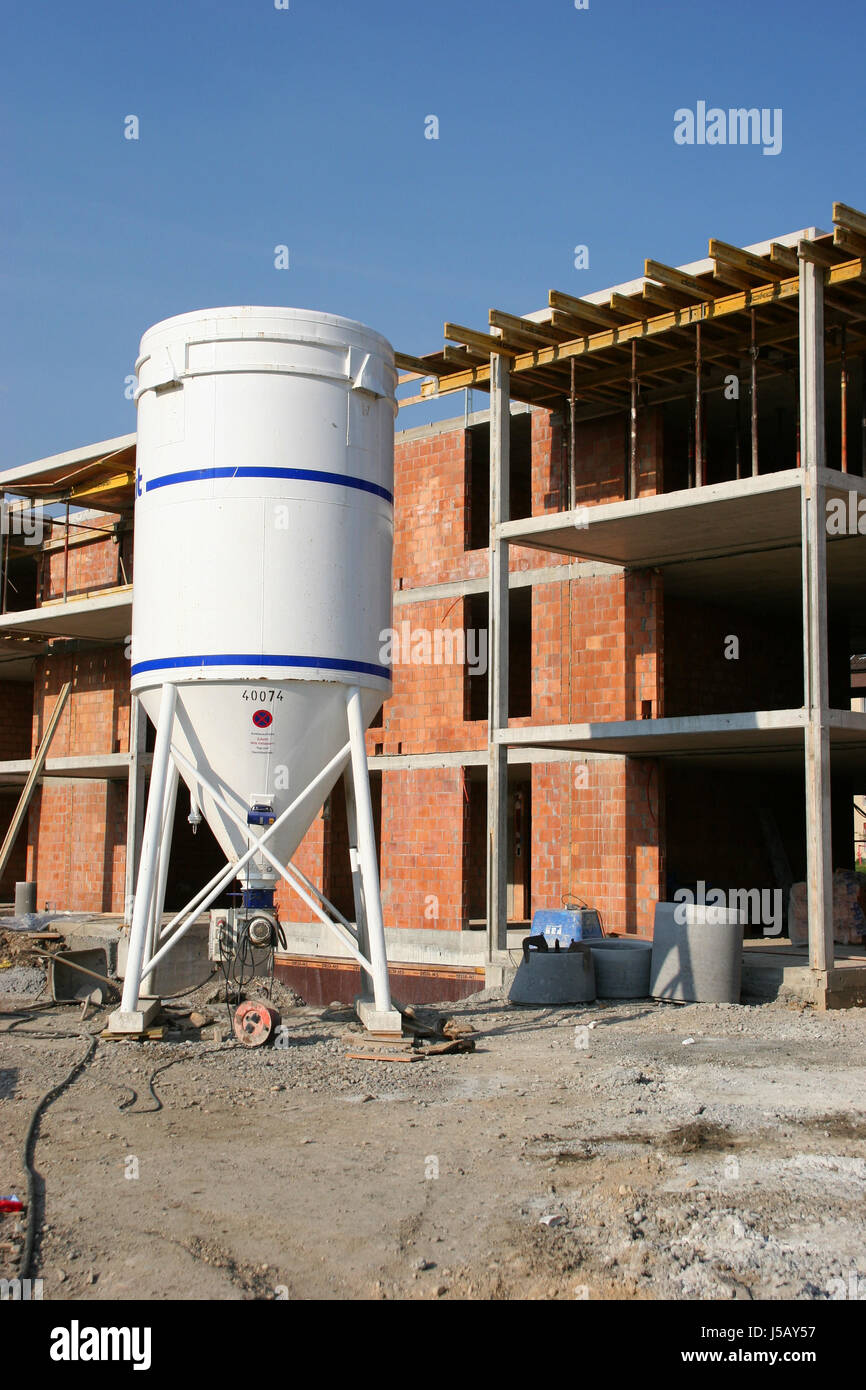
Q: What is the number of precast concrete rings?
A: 3